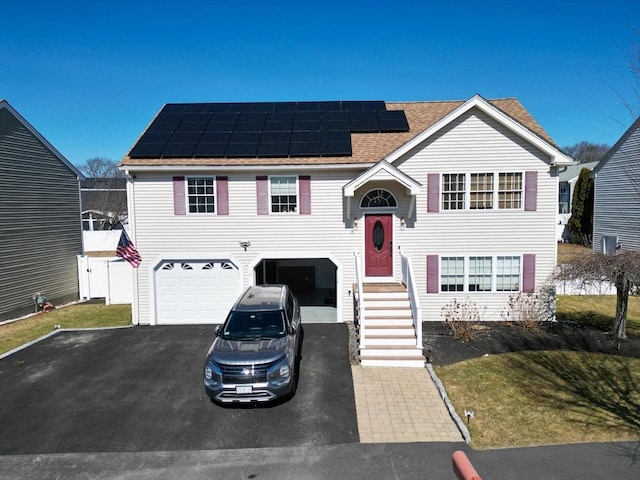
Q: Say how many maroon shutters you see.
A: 8